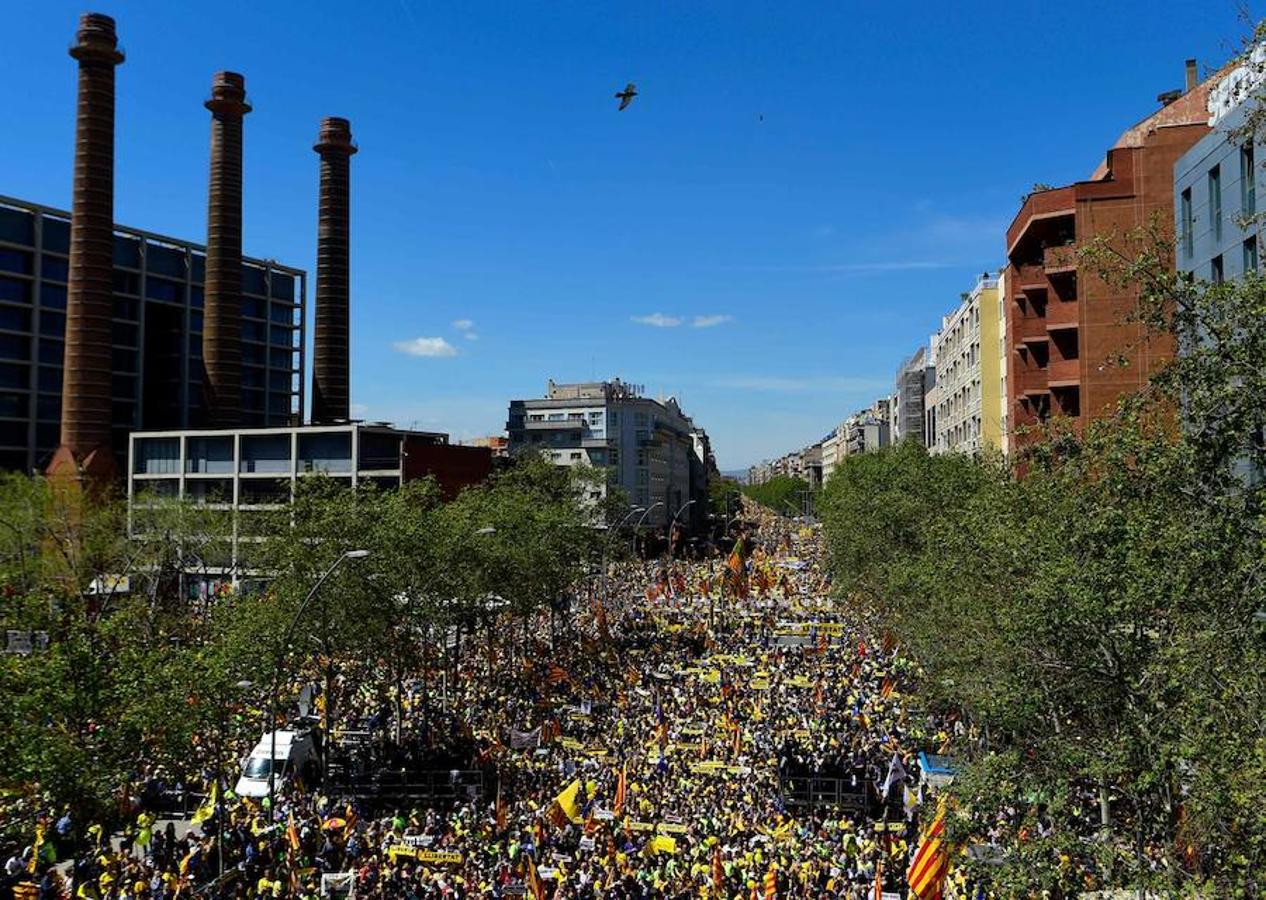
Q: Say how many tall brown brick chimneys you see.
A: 3